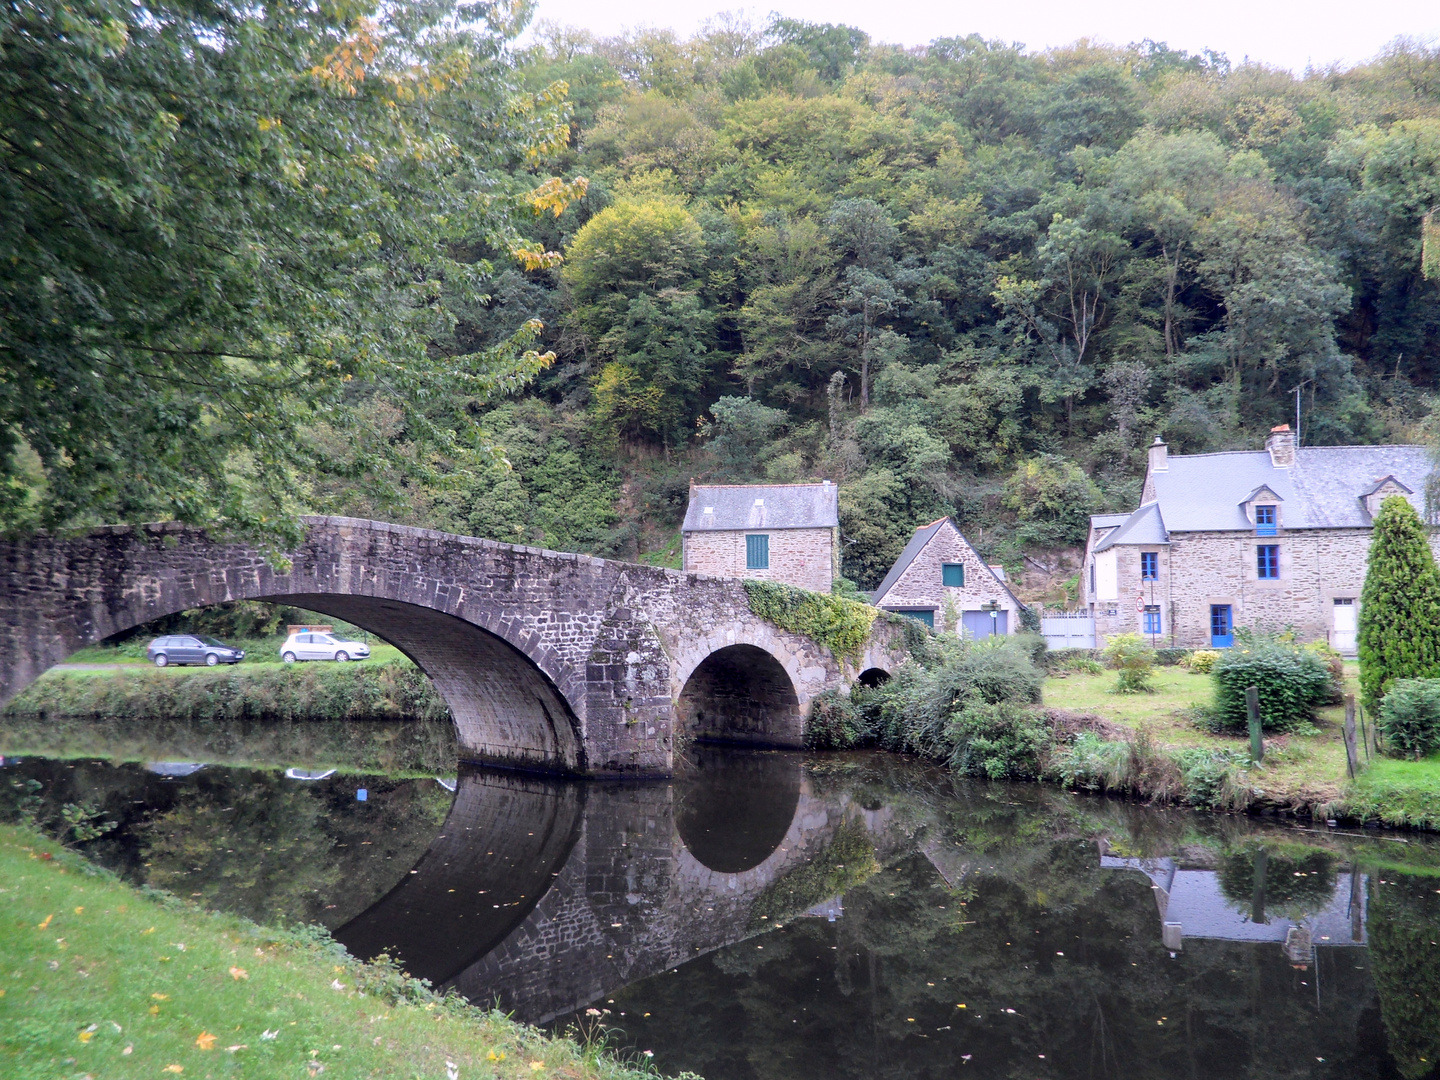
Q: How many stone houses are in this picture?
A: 3